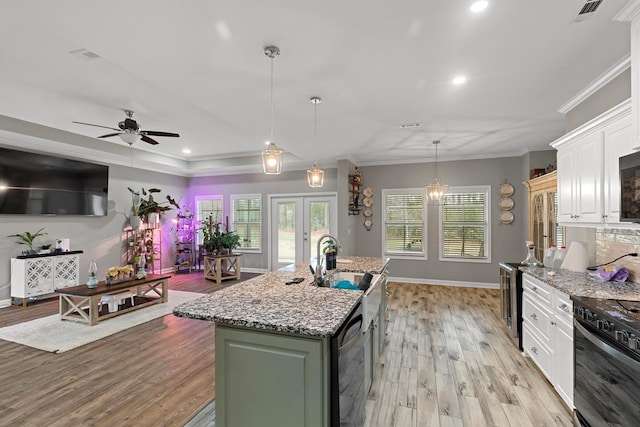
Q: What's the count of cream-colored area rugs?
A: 1